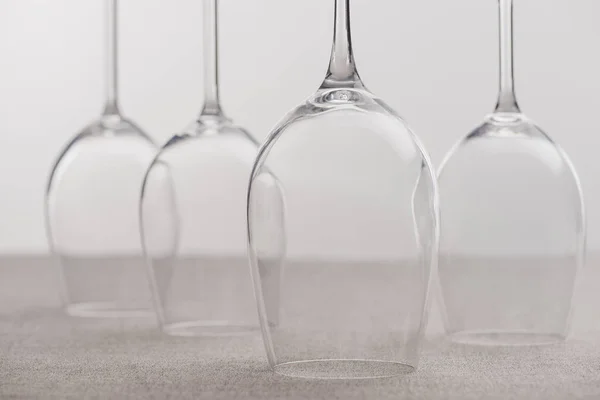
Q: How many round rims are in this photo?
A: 4